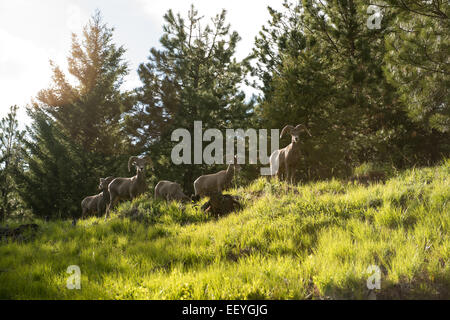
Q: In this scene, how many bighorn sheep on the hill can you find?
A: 5